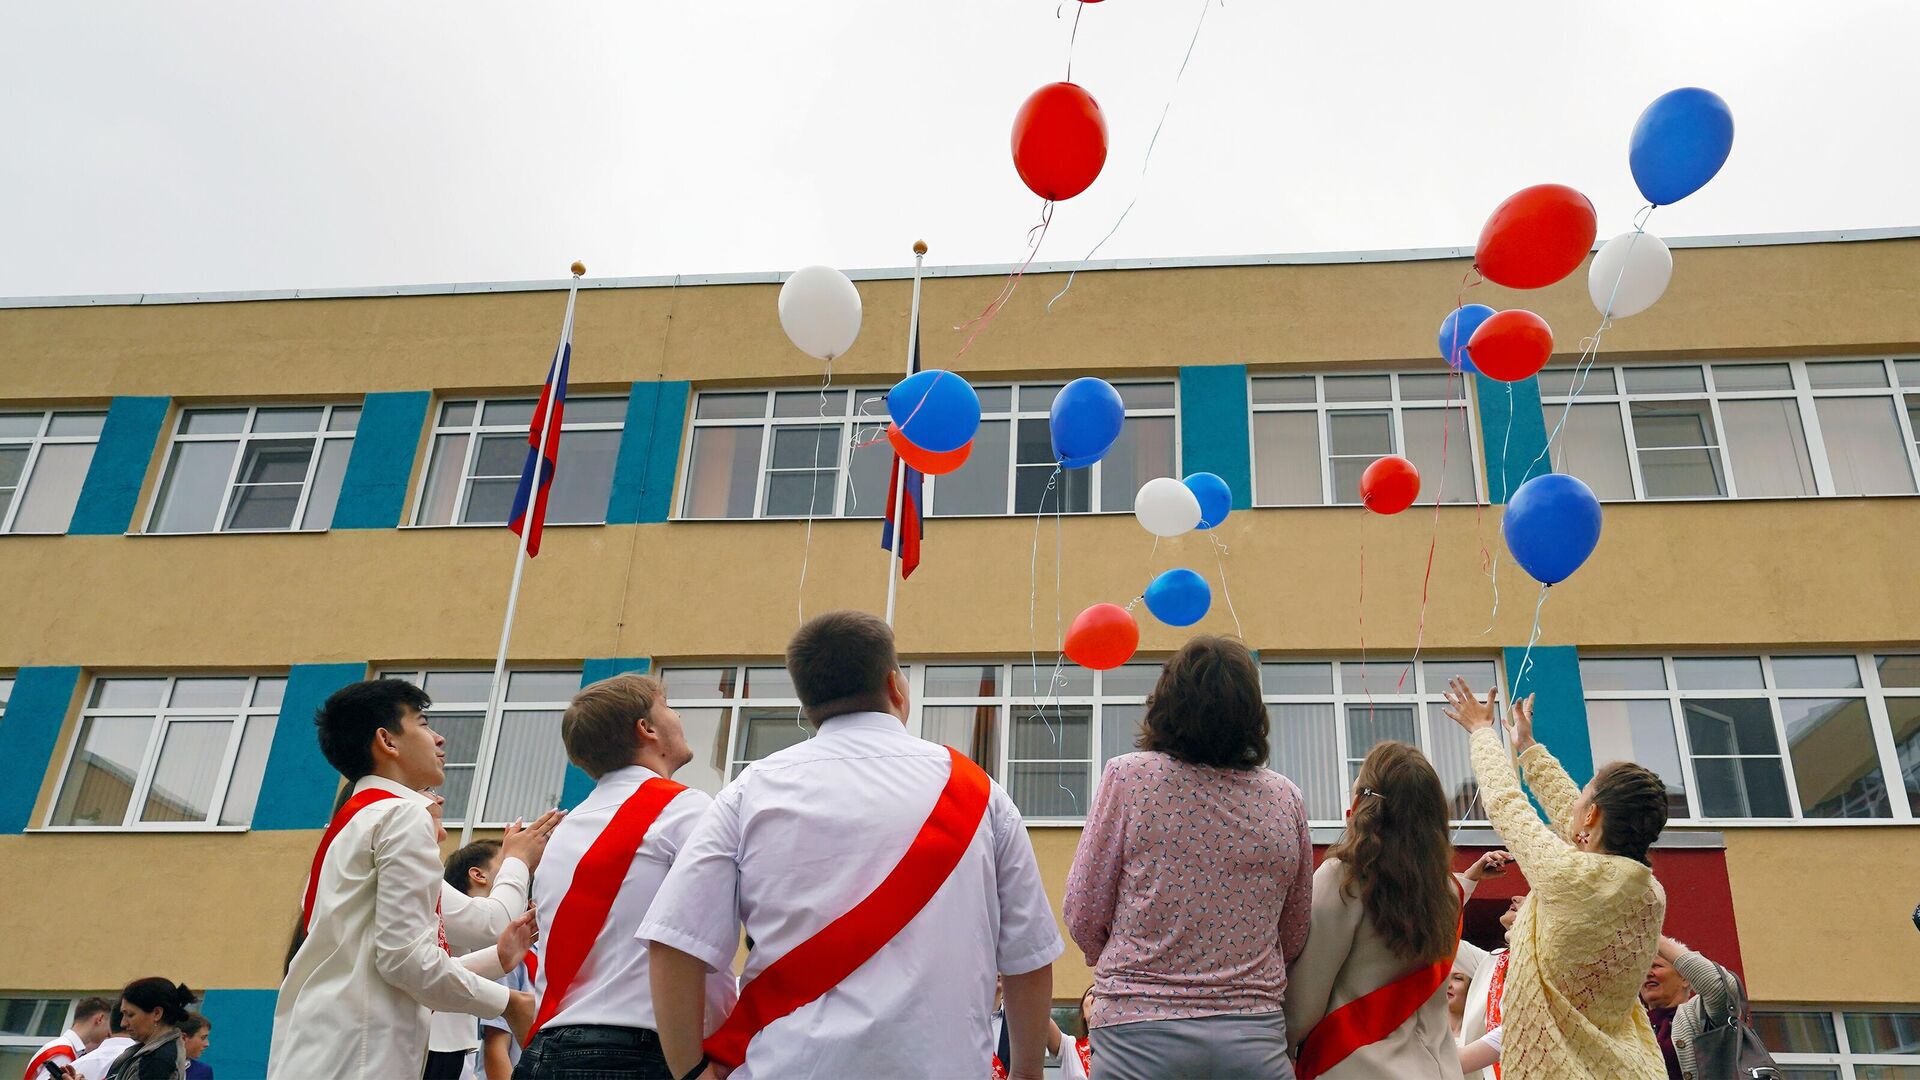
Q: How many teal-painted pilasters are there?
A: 10